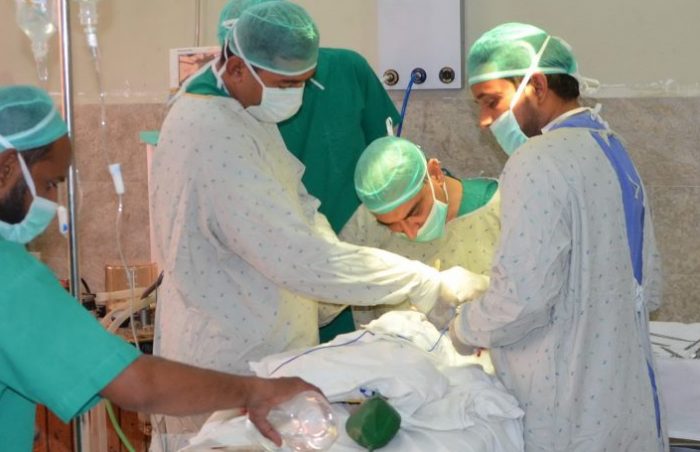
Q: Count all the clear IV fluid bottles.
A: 2